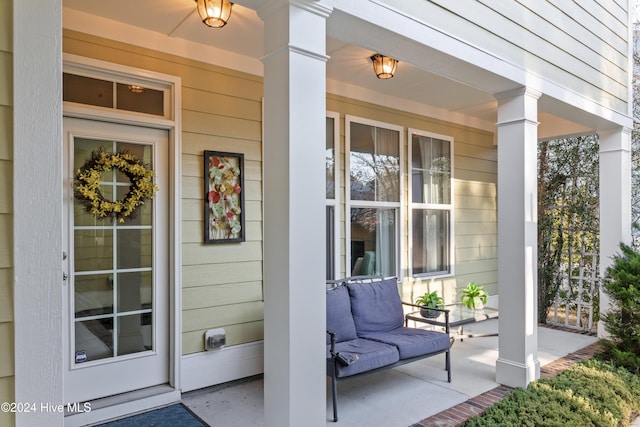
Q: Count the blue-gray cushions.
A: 4